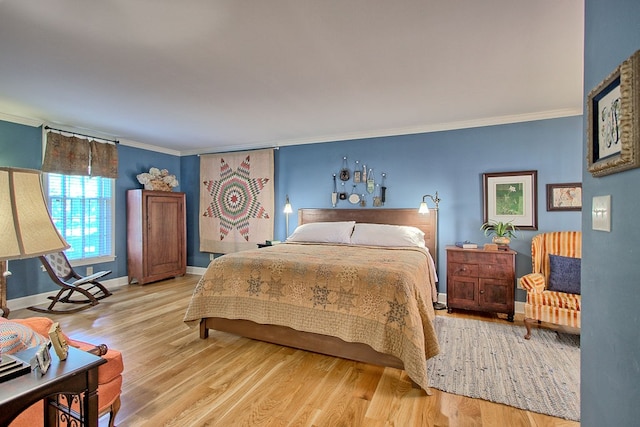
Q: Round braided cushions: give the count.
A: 1